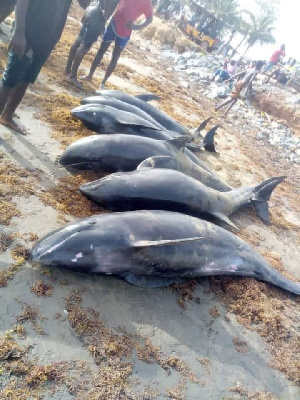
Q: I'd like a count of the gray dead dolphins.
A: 6